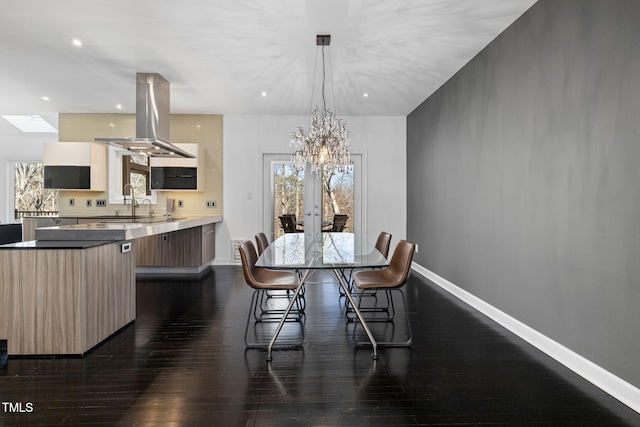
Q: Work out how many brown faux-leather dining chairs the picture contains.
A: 4